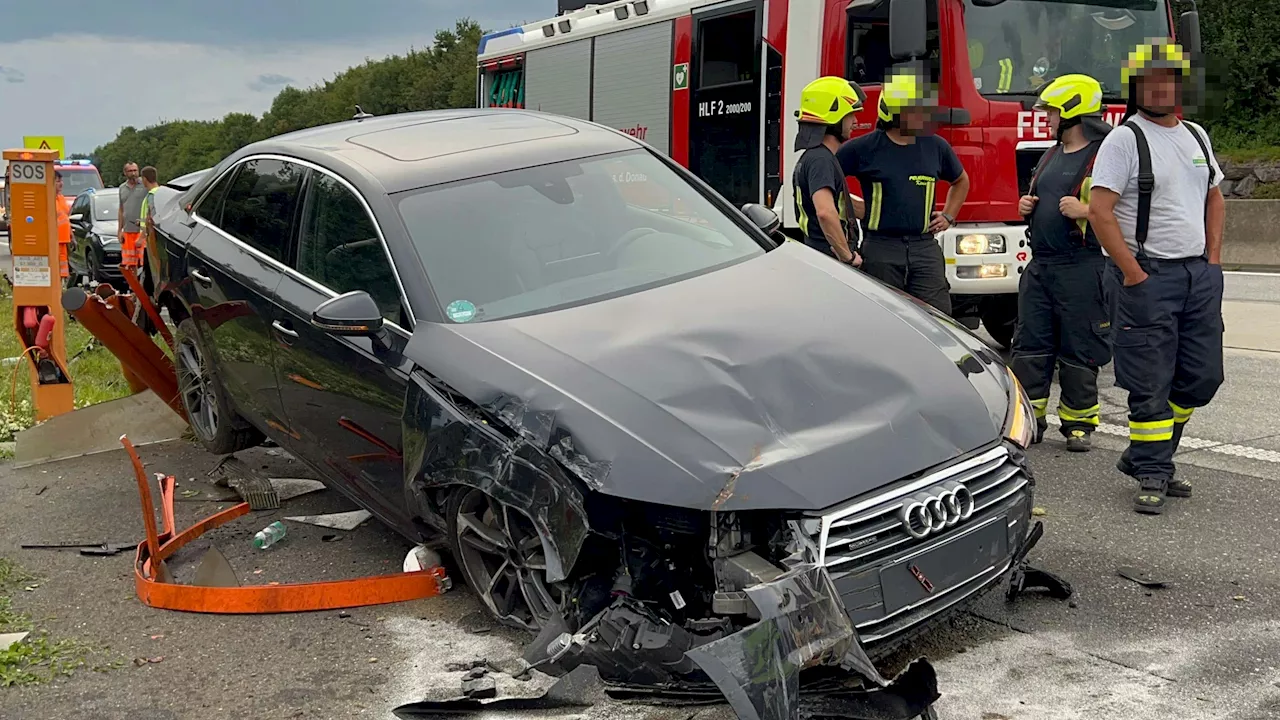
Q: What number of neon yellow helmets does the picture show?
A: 4